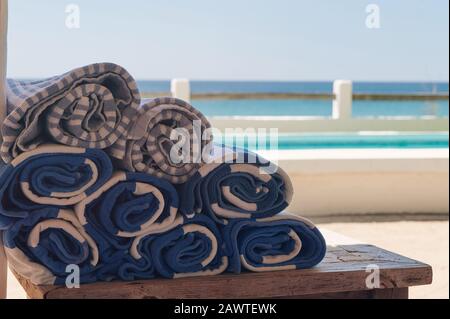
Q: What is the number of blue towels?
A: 6